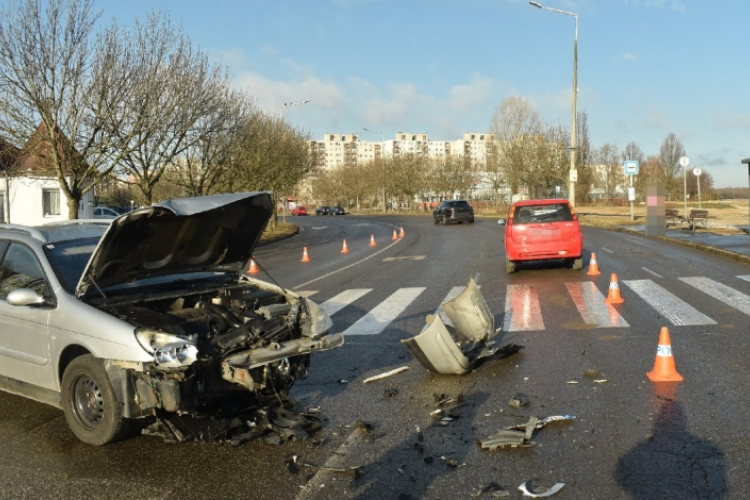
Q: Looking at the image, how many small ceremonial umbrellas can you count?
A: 0